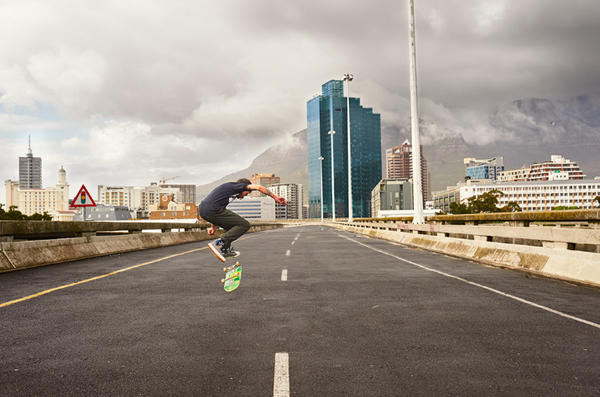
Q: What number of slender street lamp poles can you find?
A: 4